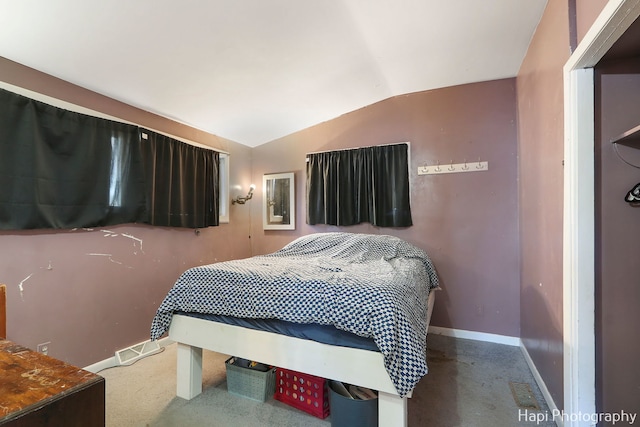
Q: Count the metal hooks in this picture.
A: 5